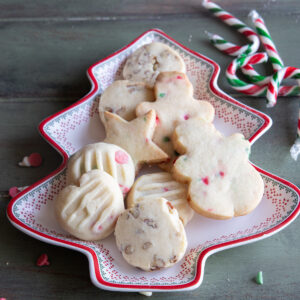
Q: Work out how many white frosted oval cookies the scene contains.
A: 3